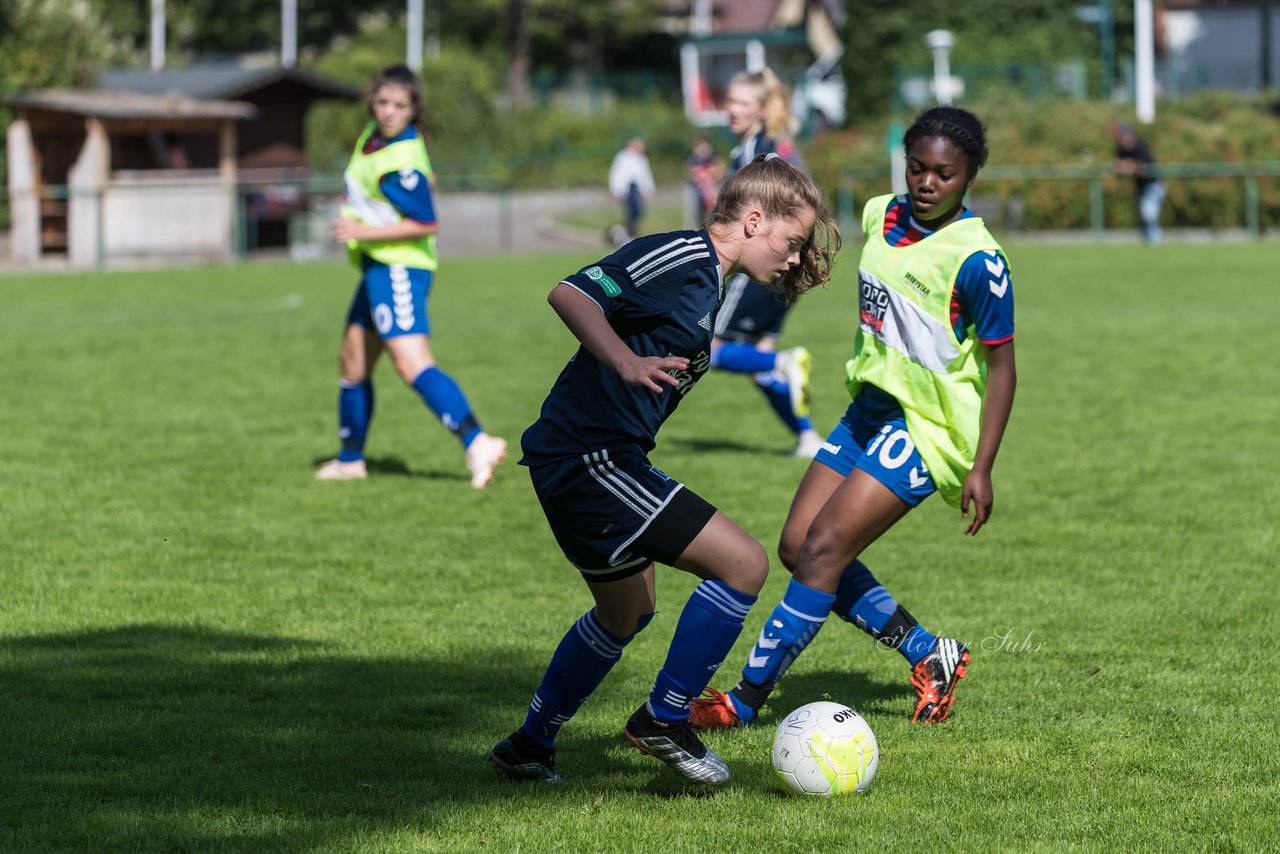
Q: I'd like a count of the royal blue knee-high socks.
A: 8